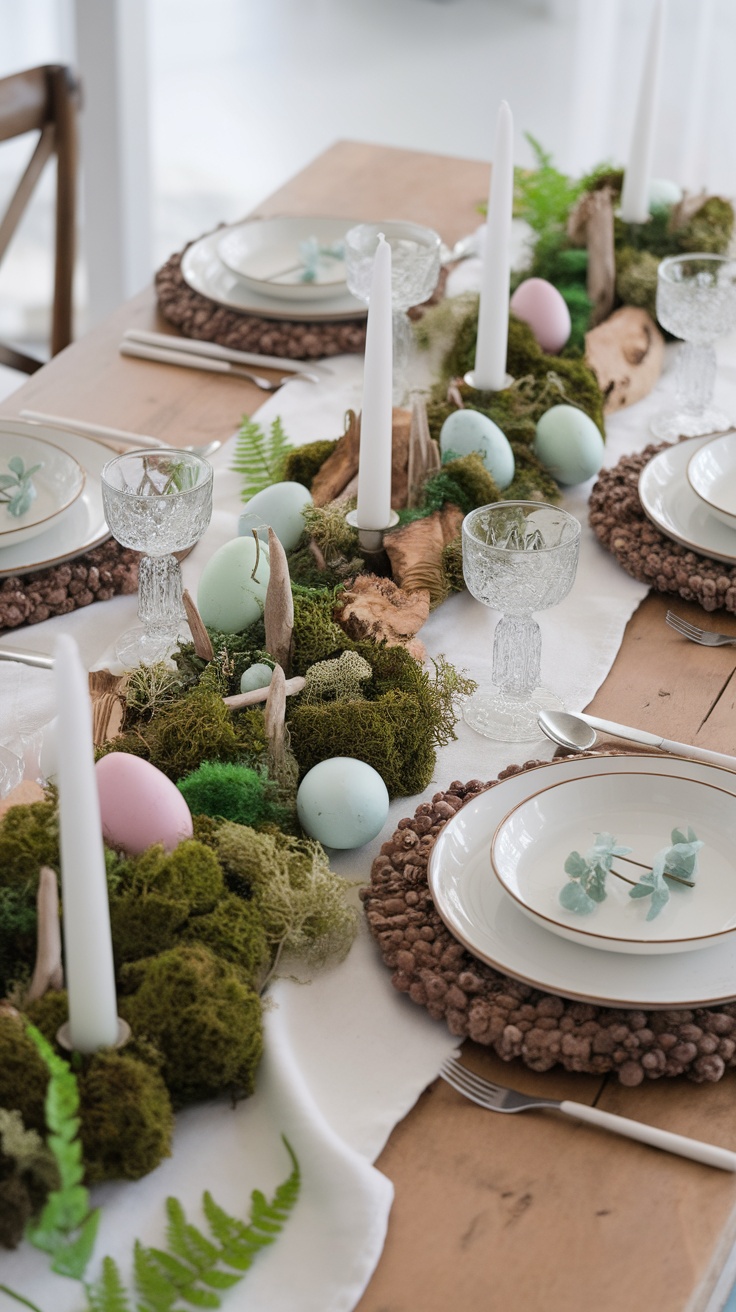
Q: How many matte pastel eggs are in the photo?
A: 9